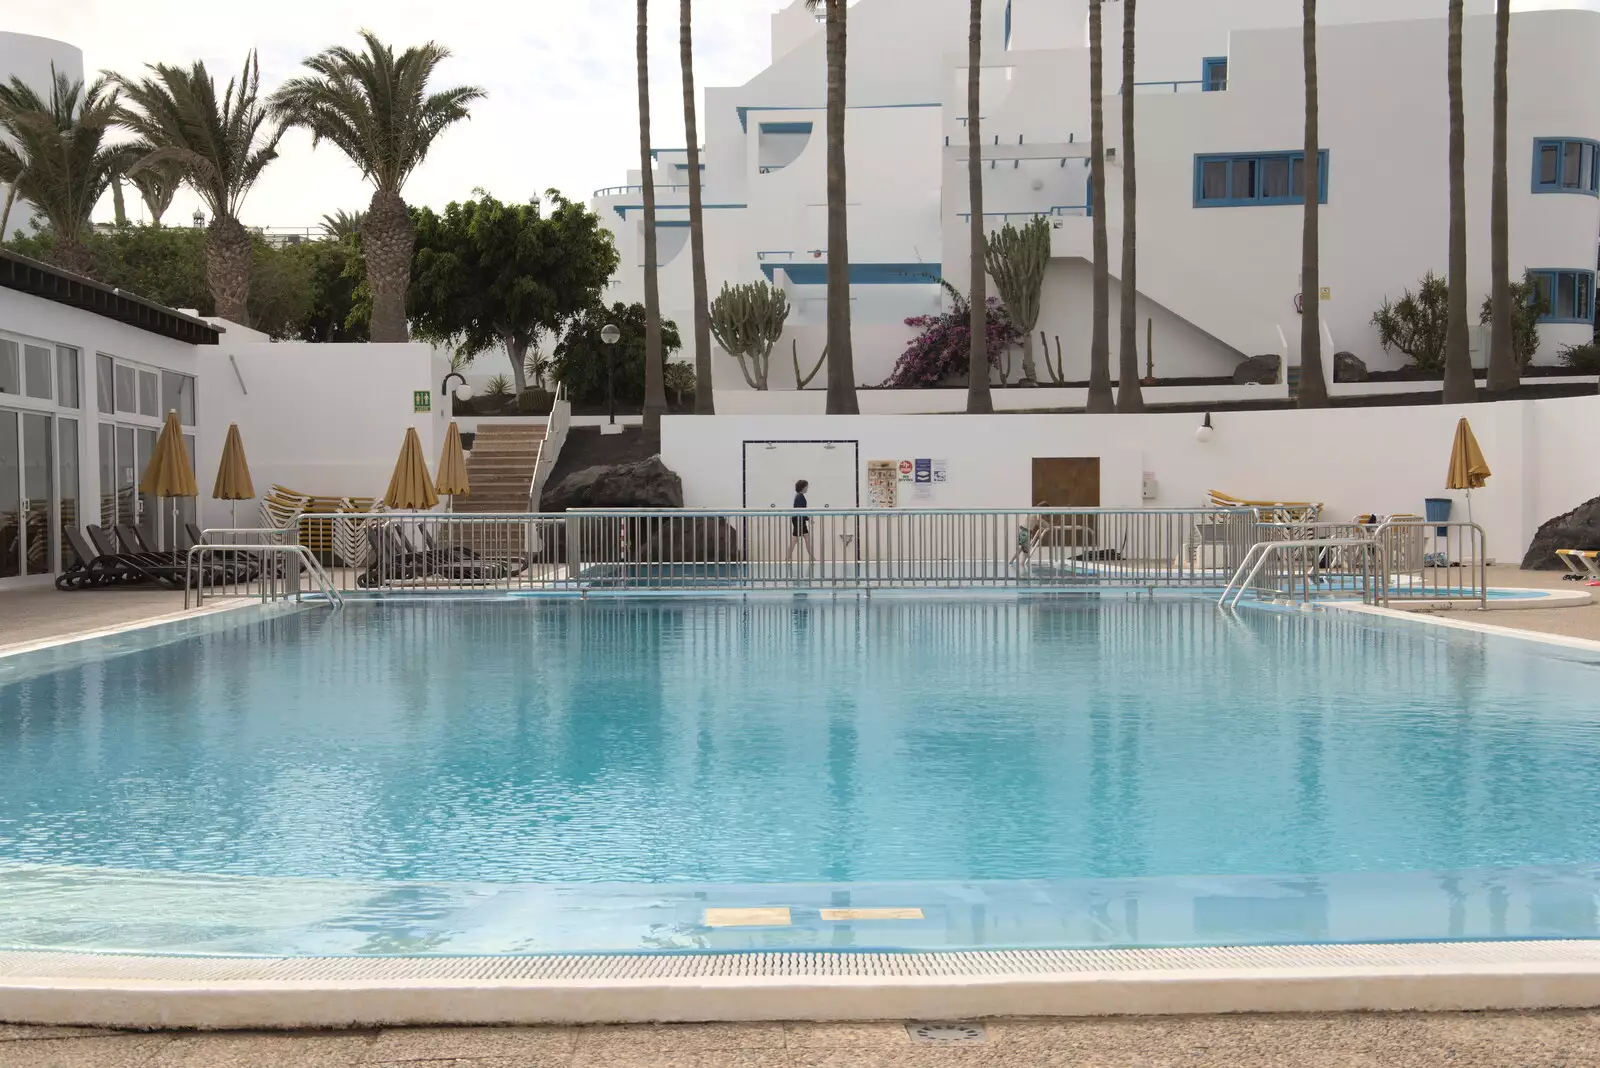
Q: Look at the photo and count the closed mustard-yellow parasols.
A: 5